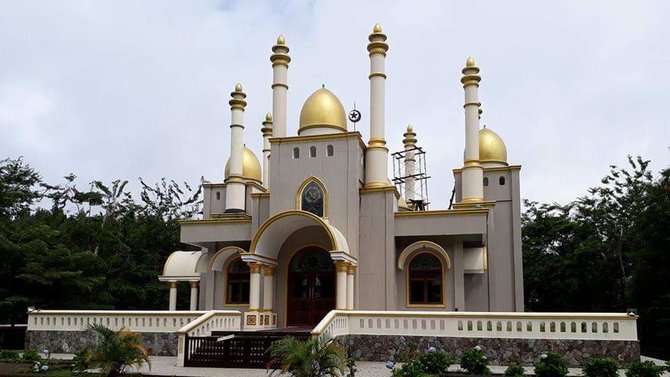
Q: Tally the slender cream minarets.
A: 6